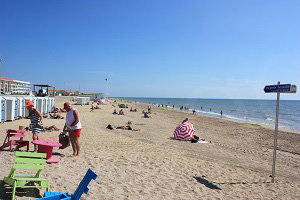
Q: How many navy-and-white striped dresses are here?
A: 1